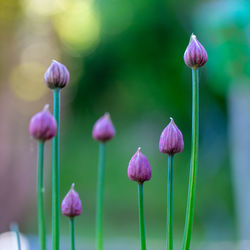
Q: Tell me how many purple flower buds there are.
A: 7